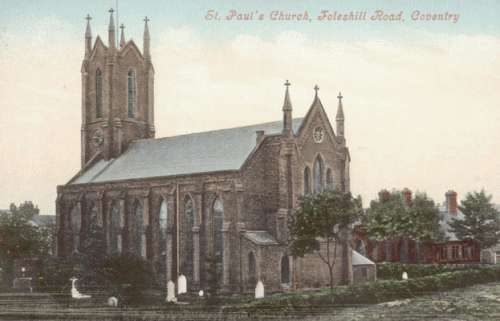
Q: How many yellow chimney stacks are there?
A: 0